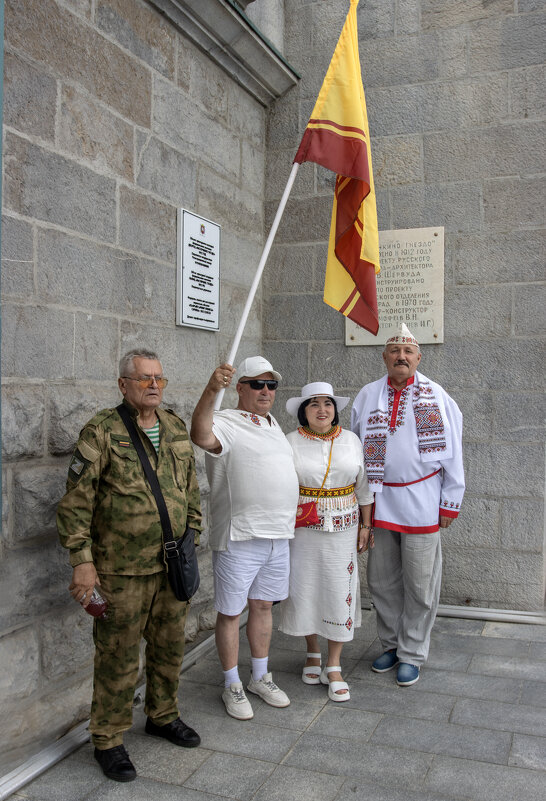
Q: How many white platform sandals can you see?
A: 2